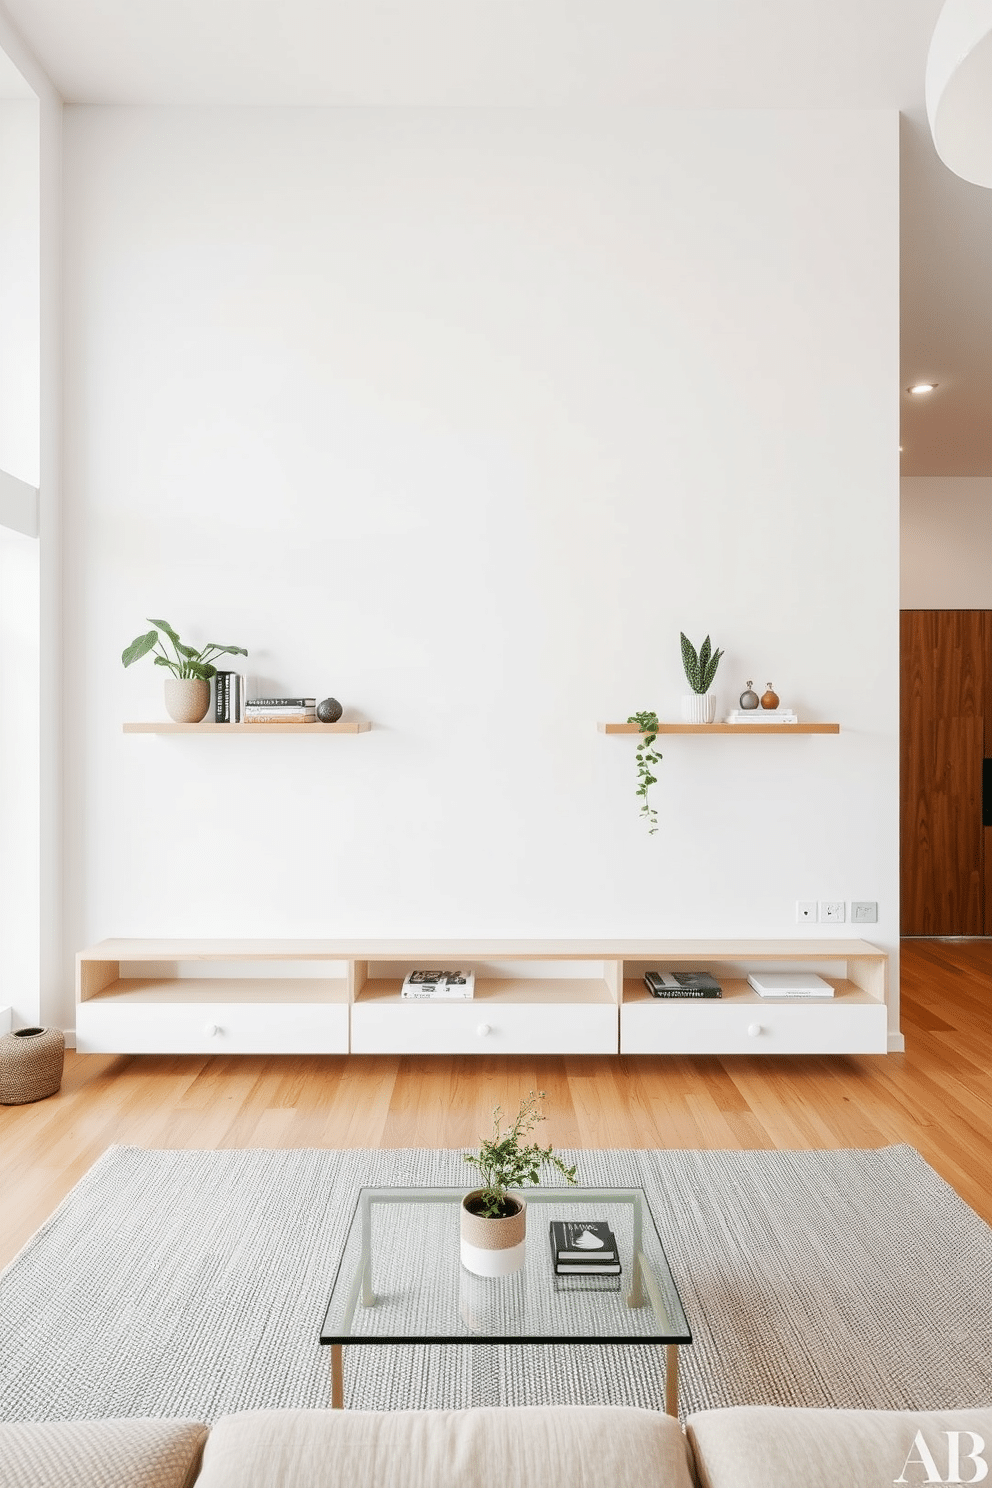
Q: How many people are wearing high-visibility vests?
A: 0